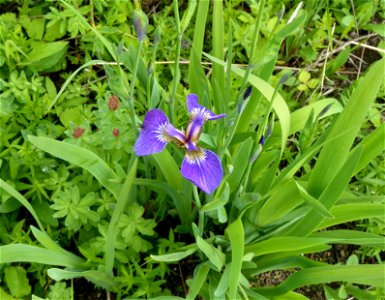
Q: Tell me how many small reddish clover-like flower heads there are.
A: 3